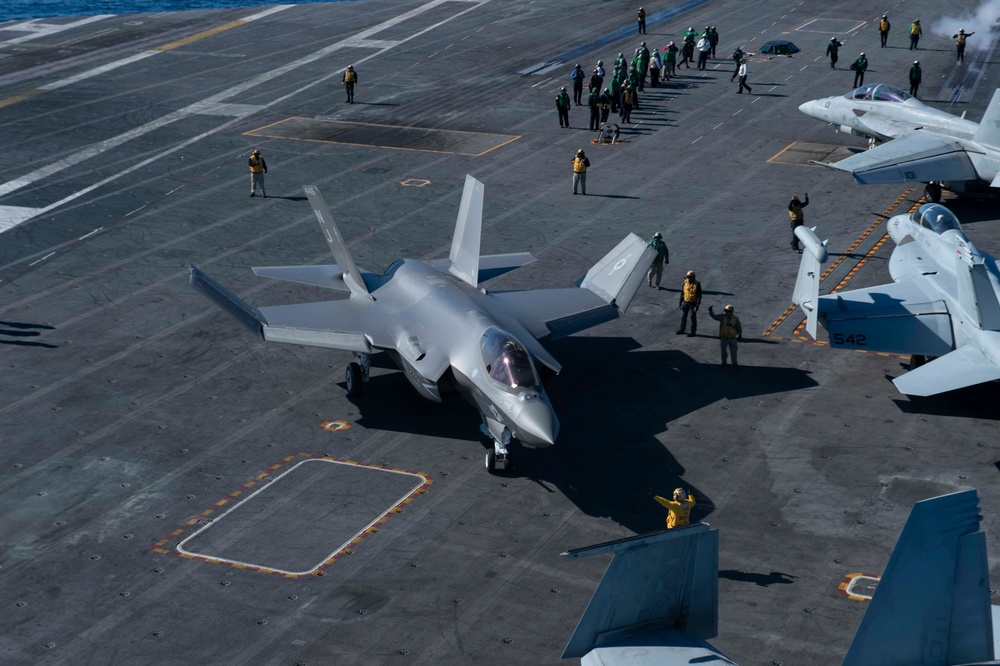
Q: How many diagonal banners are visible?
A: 0